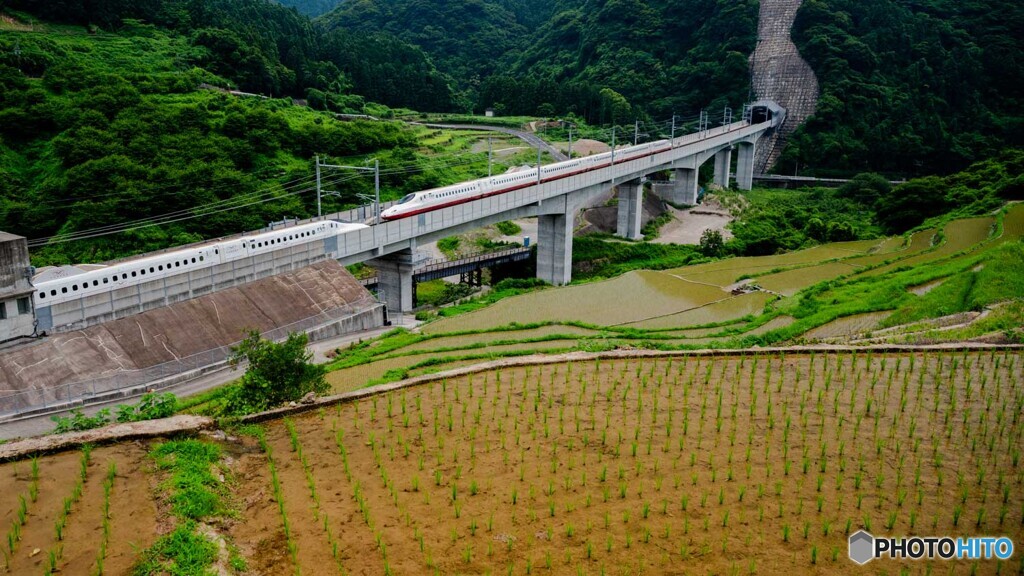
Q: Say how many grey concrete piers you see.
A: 6